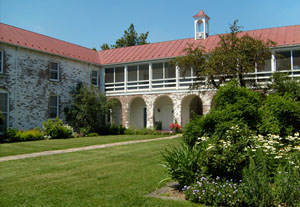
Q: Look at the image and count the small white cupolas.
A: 1